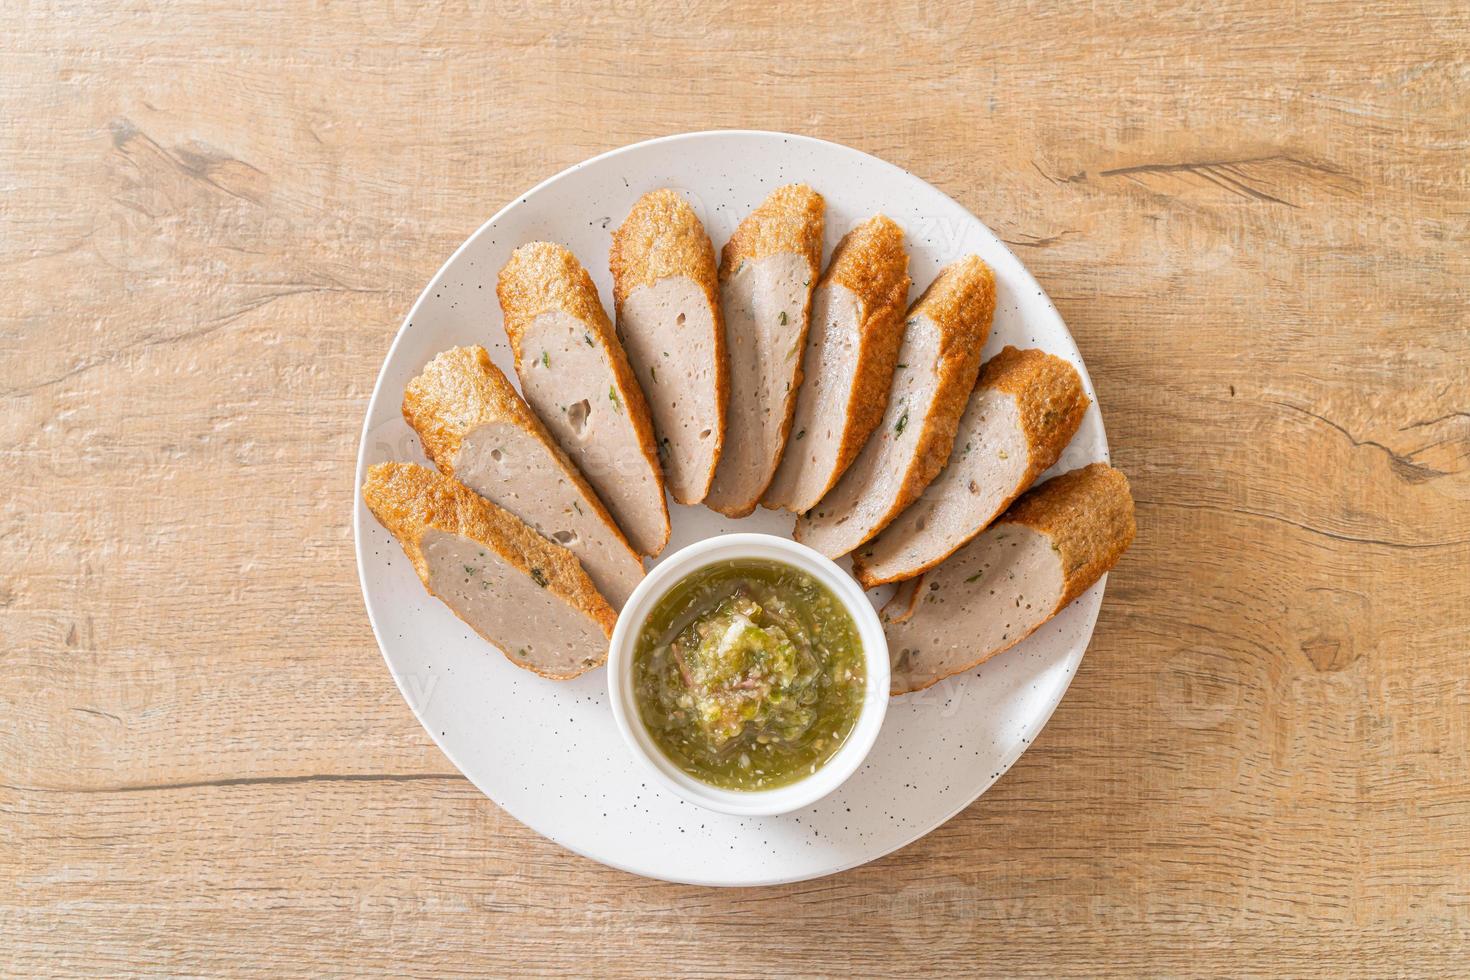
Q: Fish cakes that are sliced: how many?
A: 9